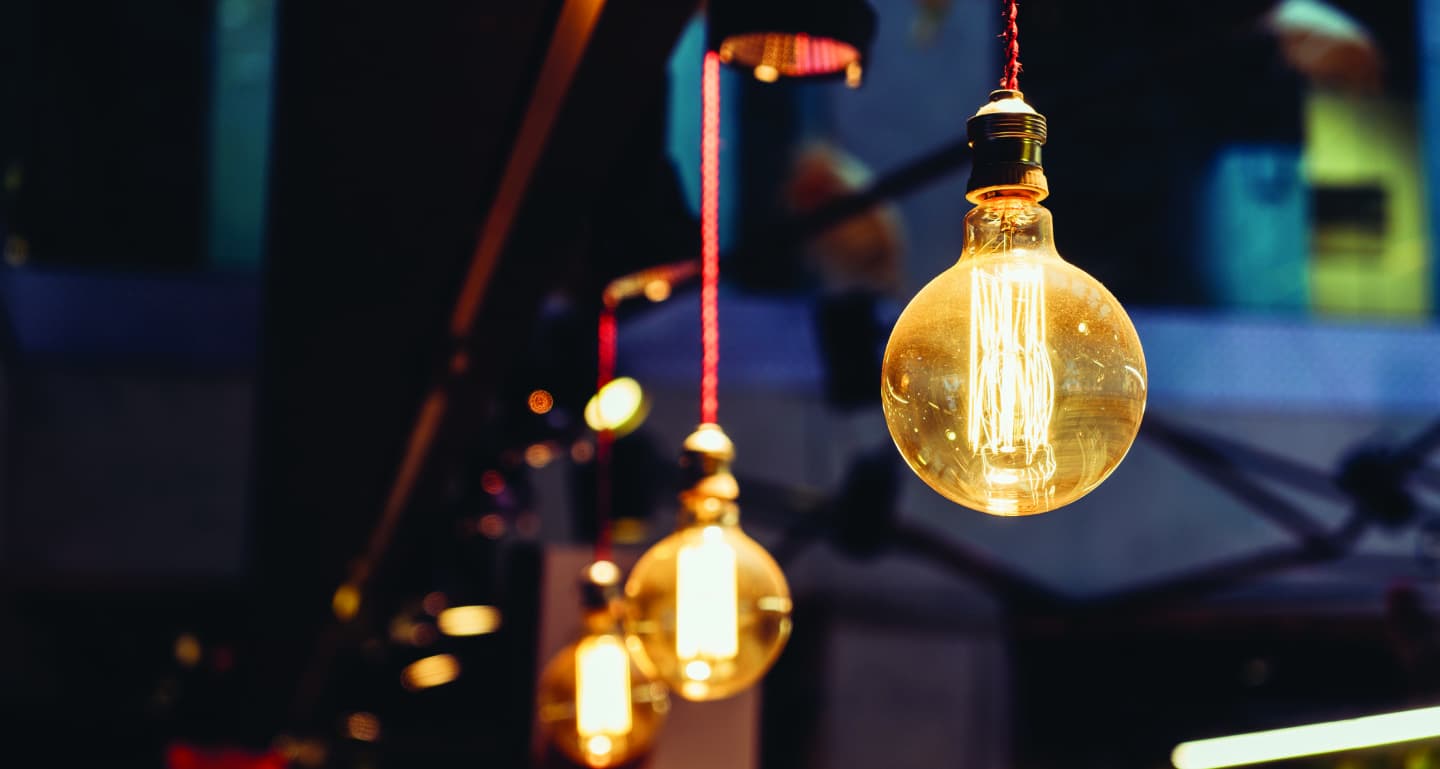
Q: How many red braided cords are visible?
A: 3